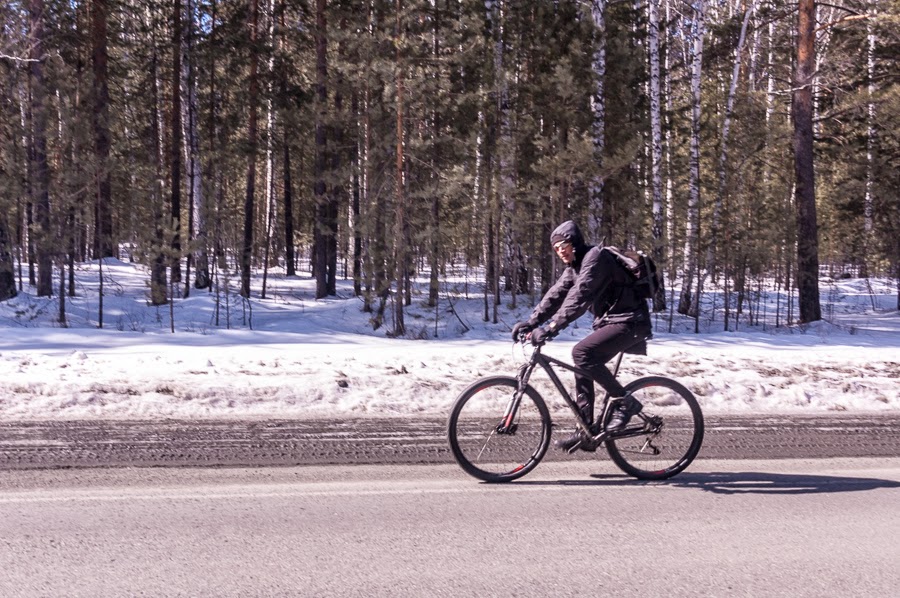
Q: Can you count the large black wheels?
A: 2